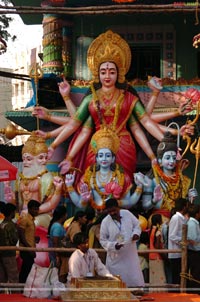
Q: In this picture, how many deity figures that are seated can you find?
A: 3